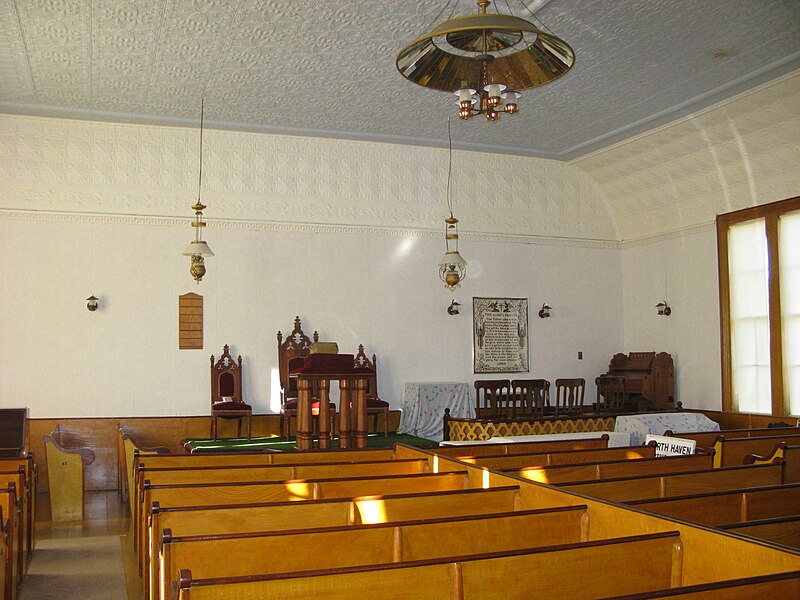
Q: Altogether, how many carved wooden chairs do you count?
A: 3